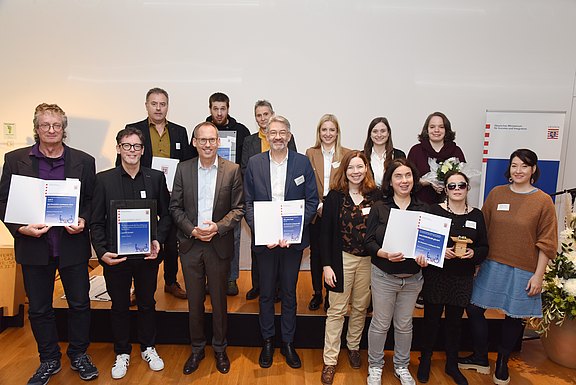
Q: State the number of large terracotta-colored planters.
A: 1